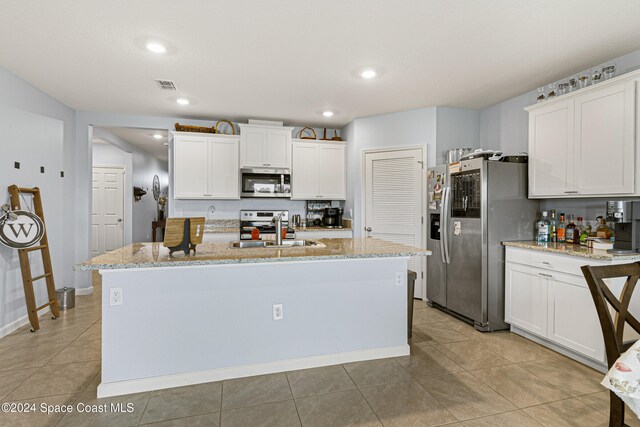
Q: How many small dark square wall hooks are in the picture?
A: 3